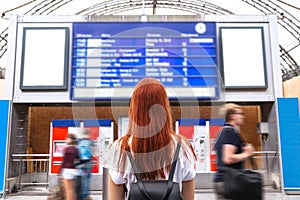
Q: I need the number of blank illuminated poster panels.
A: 2